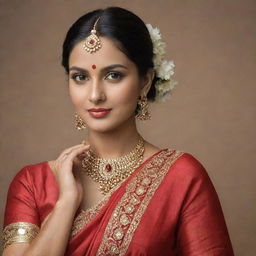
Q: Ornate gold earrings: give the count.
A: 2